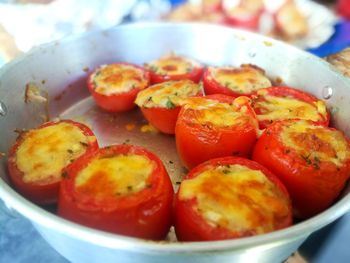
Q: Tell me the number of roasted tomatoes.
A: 10